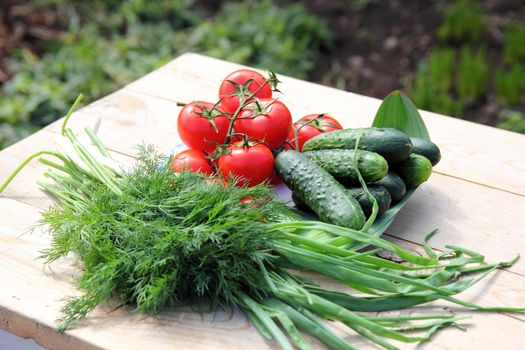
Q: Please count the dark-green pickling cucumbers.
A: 7